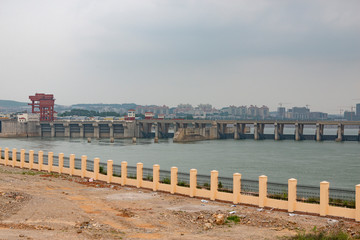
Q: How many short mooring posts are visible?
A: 4